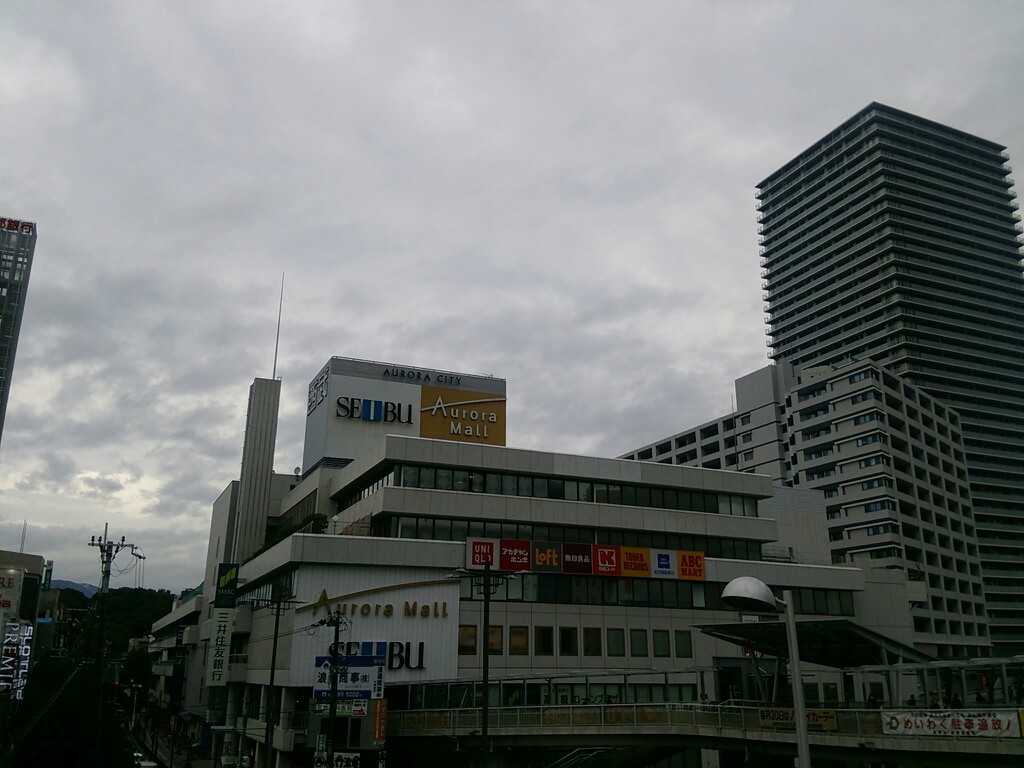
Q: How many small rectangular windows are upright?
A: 10